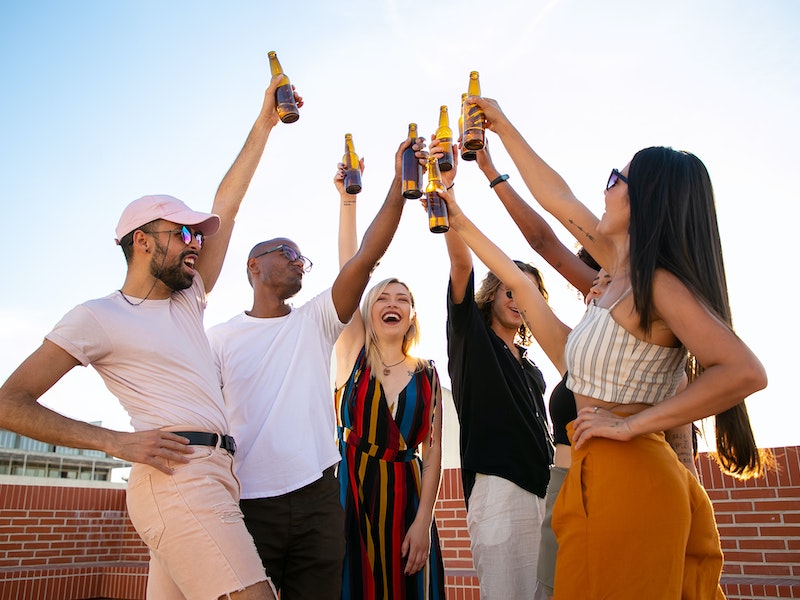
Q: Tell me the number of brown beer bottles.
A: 7